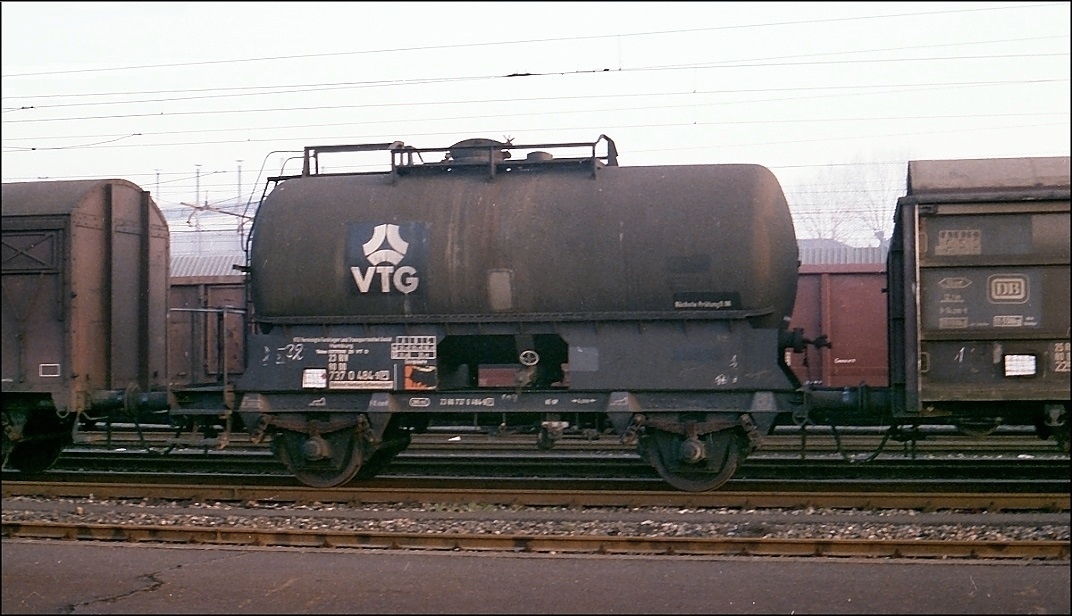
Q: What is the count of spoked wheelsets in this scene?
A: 0